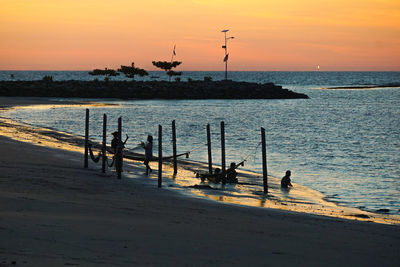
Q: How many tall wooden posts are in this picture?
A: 8